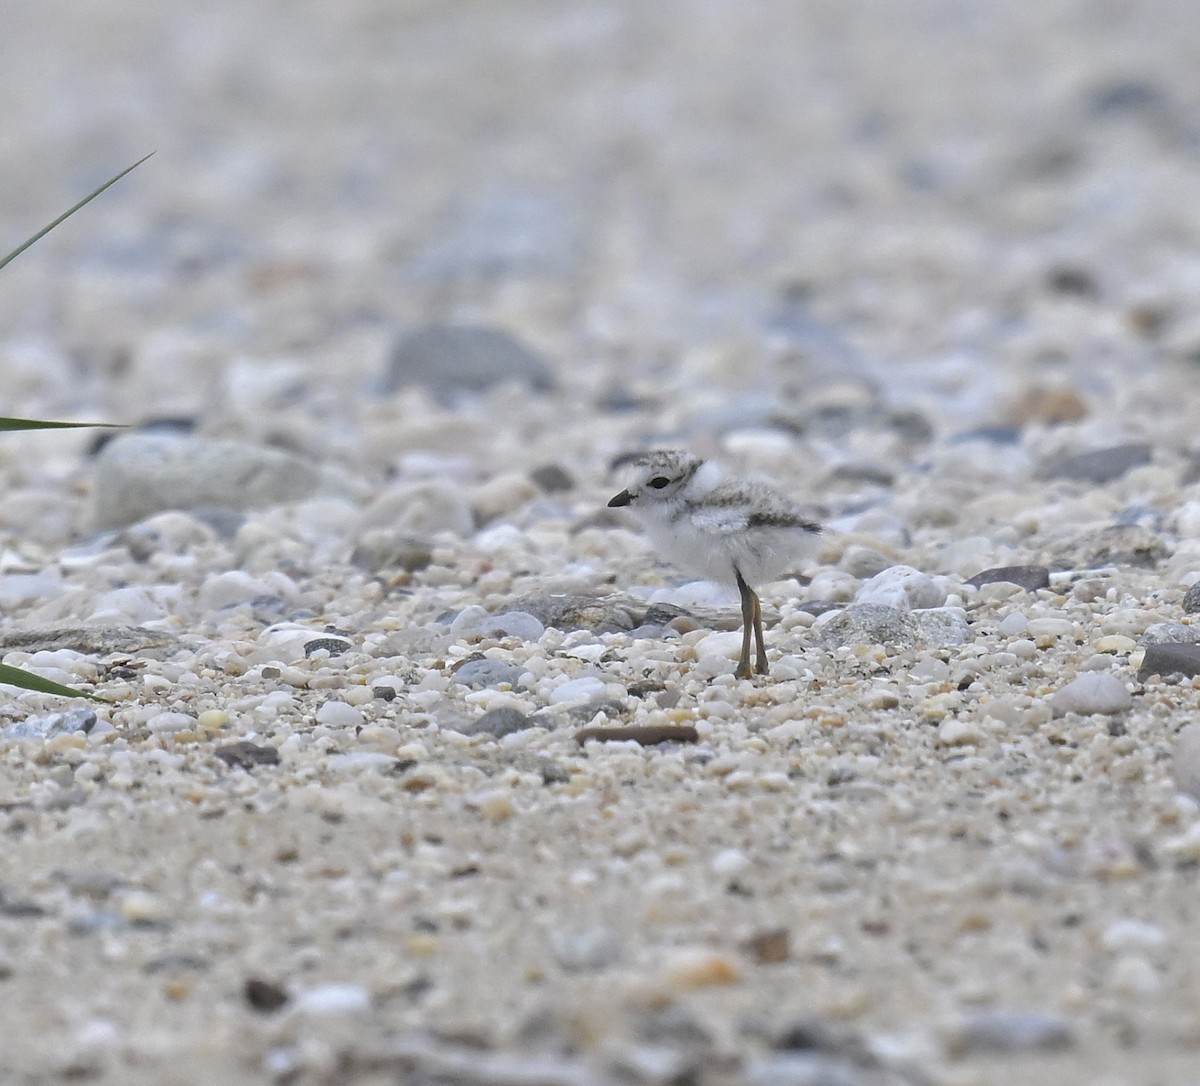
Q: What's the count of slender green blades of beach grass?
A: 3